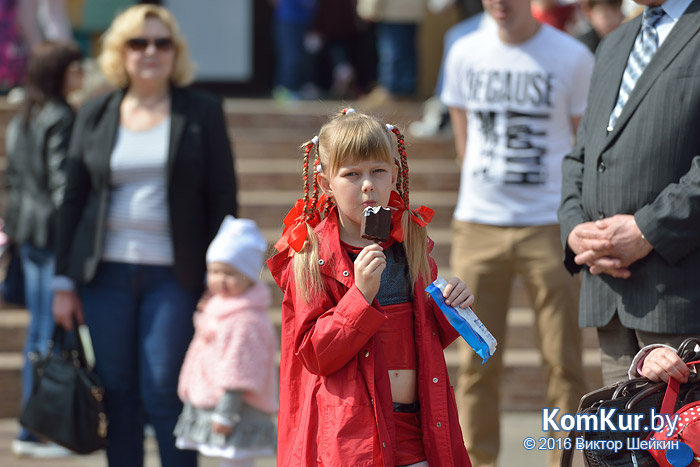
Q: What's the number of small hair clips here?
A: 4